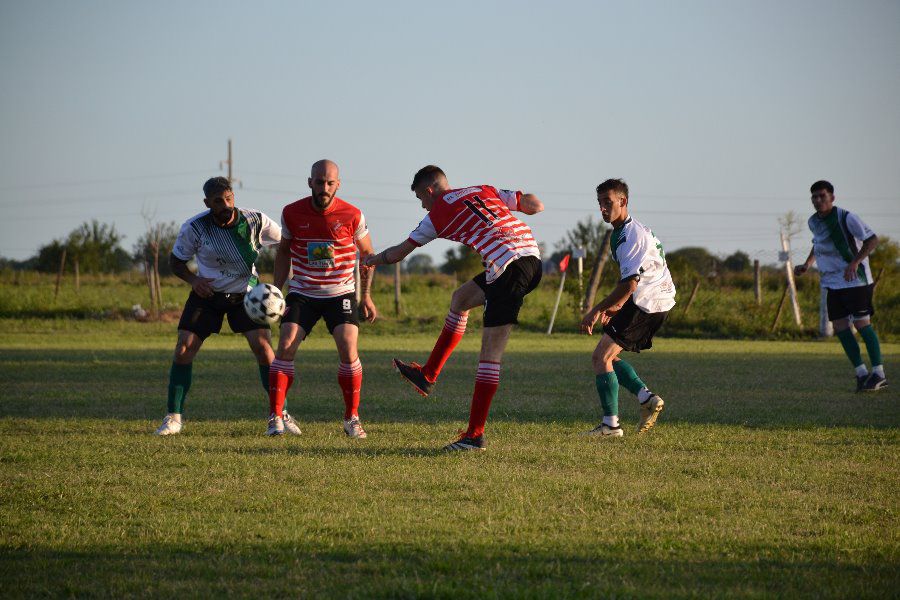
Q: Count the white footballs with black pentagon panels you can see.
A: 1